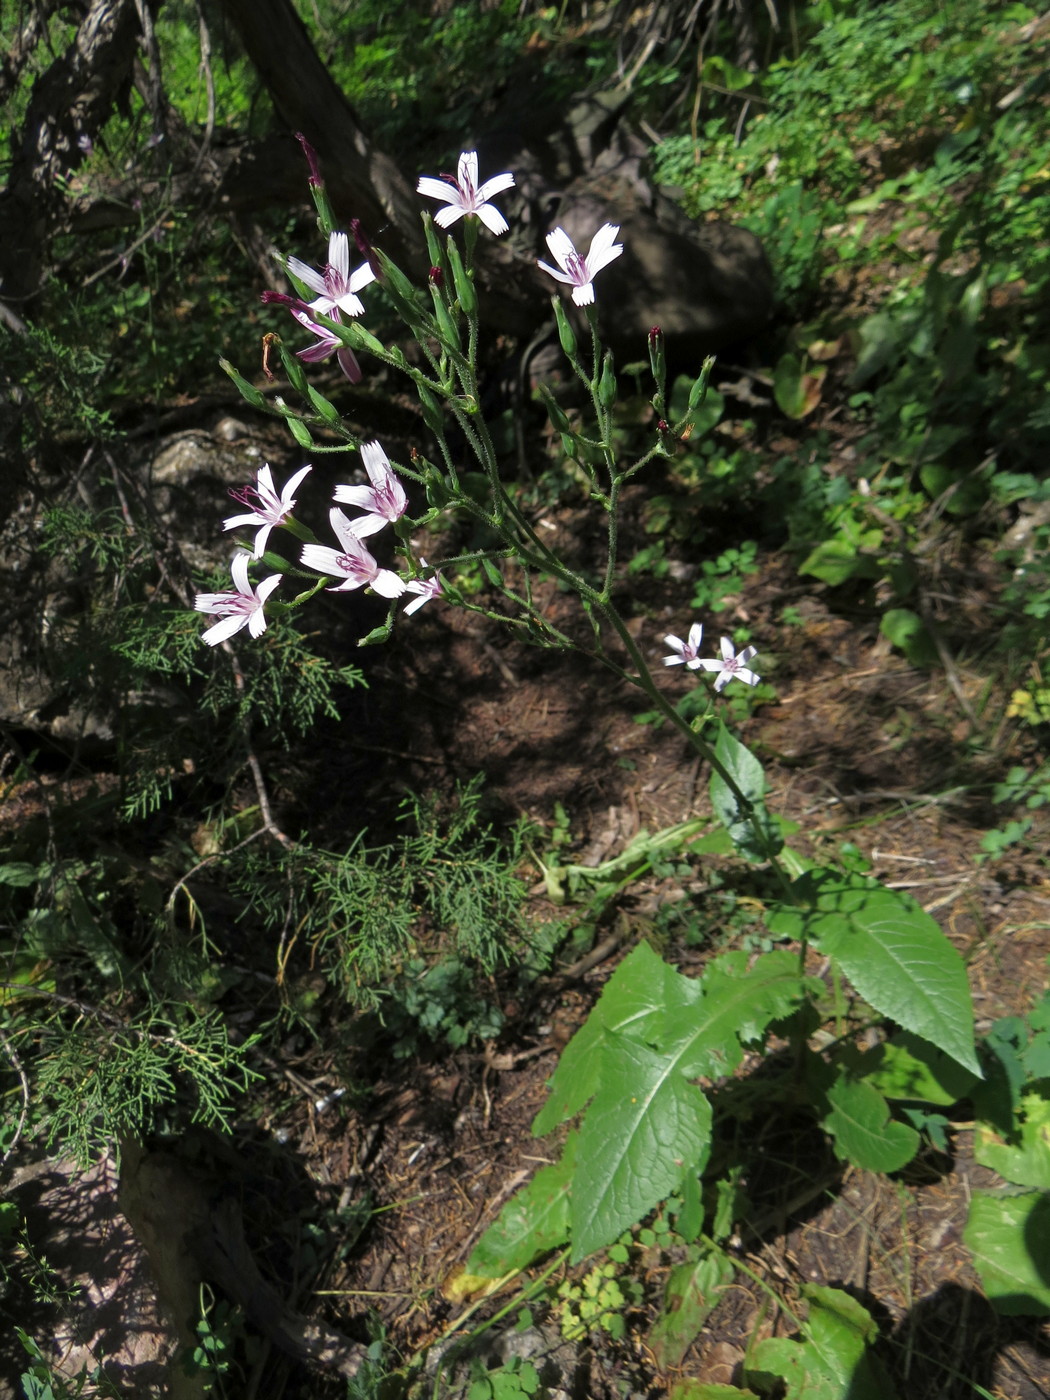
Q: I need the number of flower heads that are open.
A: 11